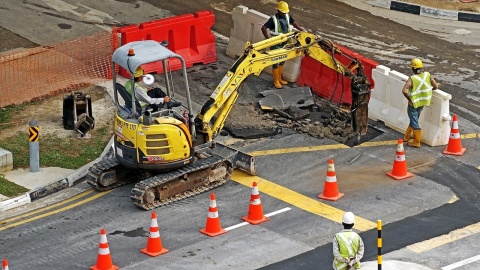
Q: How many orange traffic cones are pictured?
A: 8